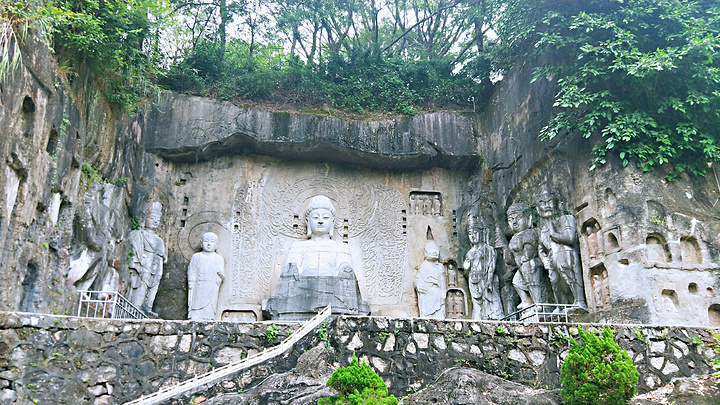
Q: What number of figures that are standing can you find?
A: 6